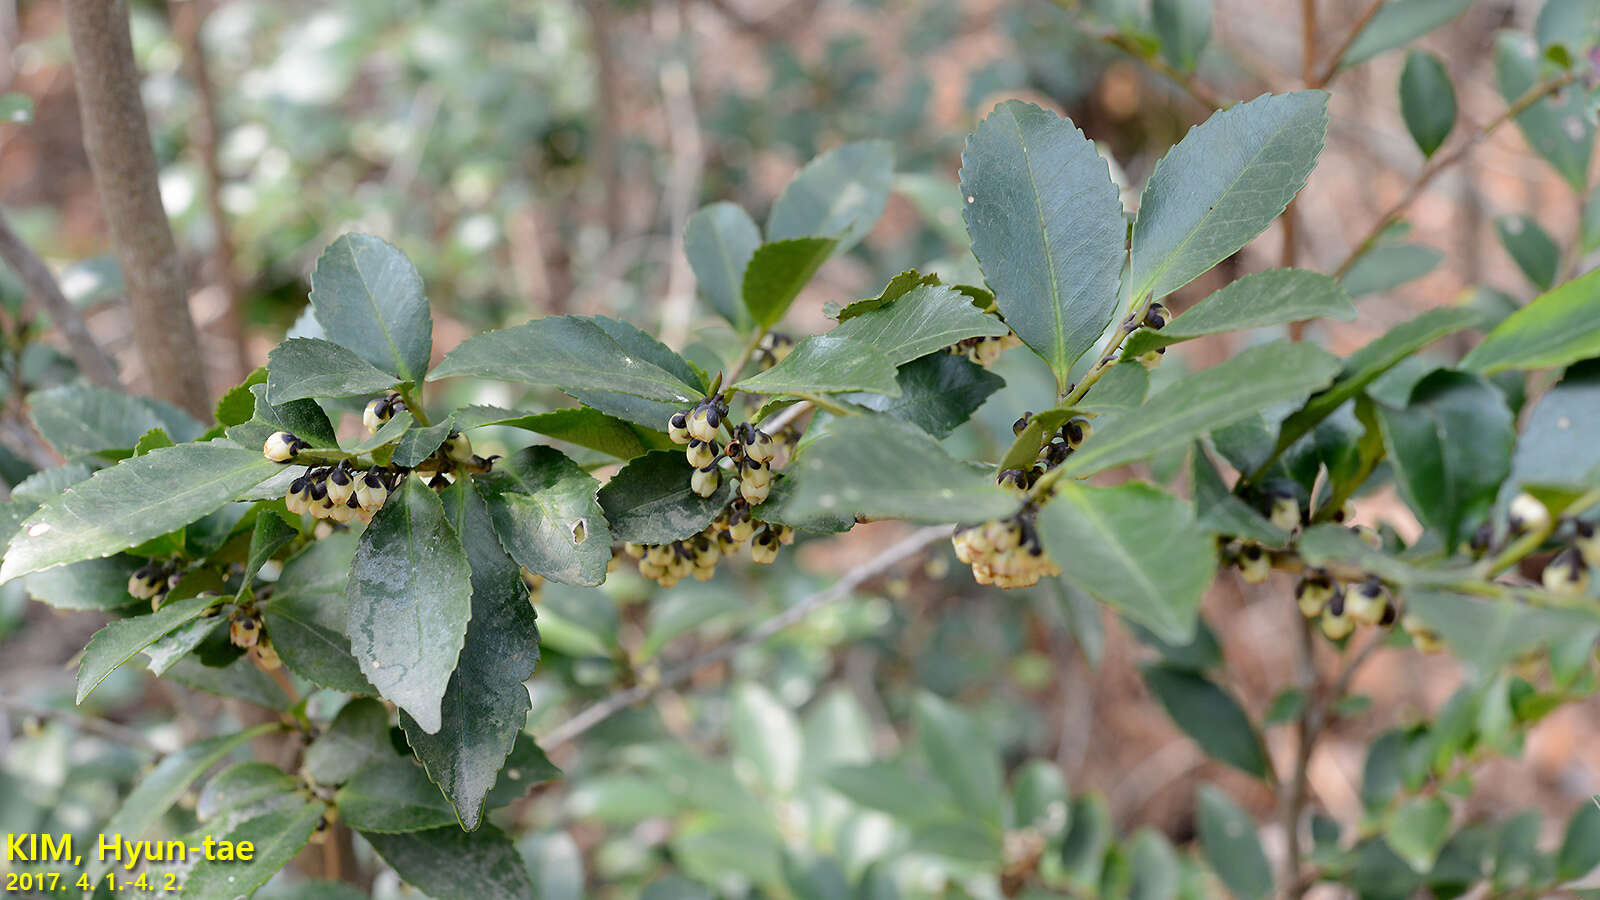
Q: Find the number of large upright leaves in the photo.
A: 2